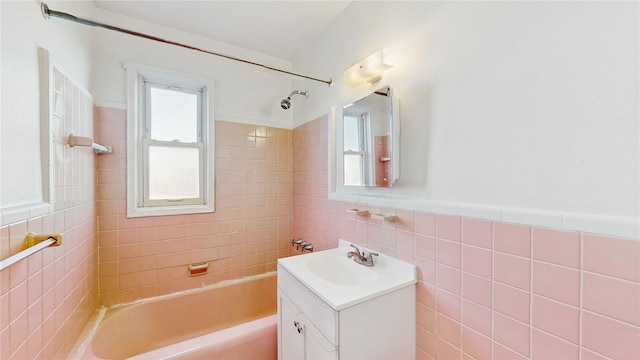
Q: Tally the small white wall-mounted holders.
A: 2